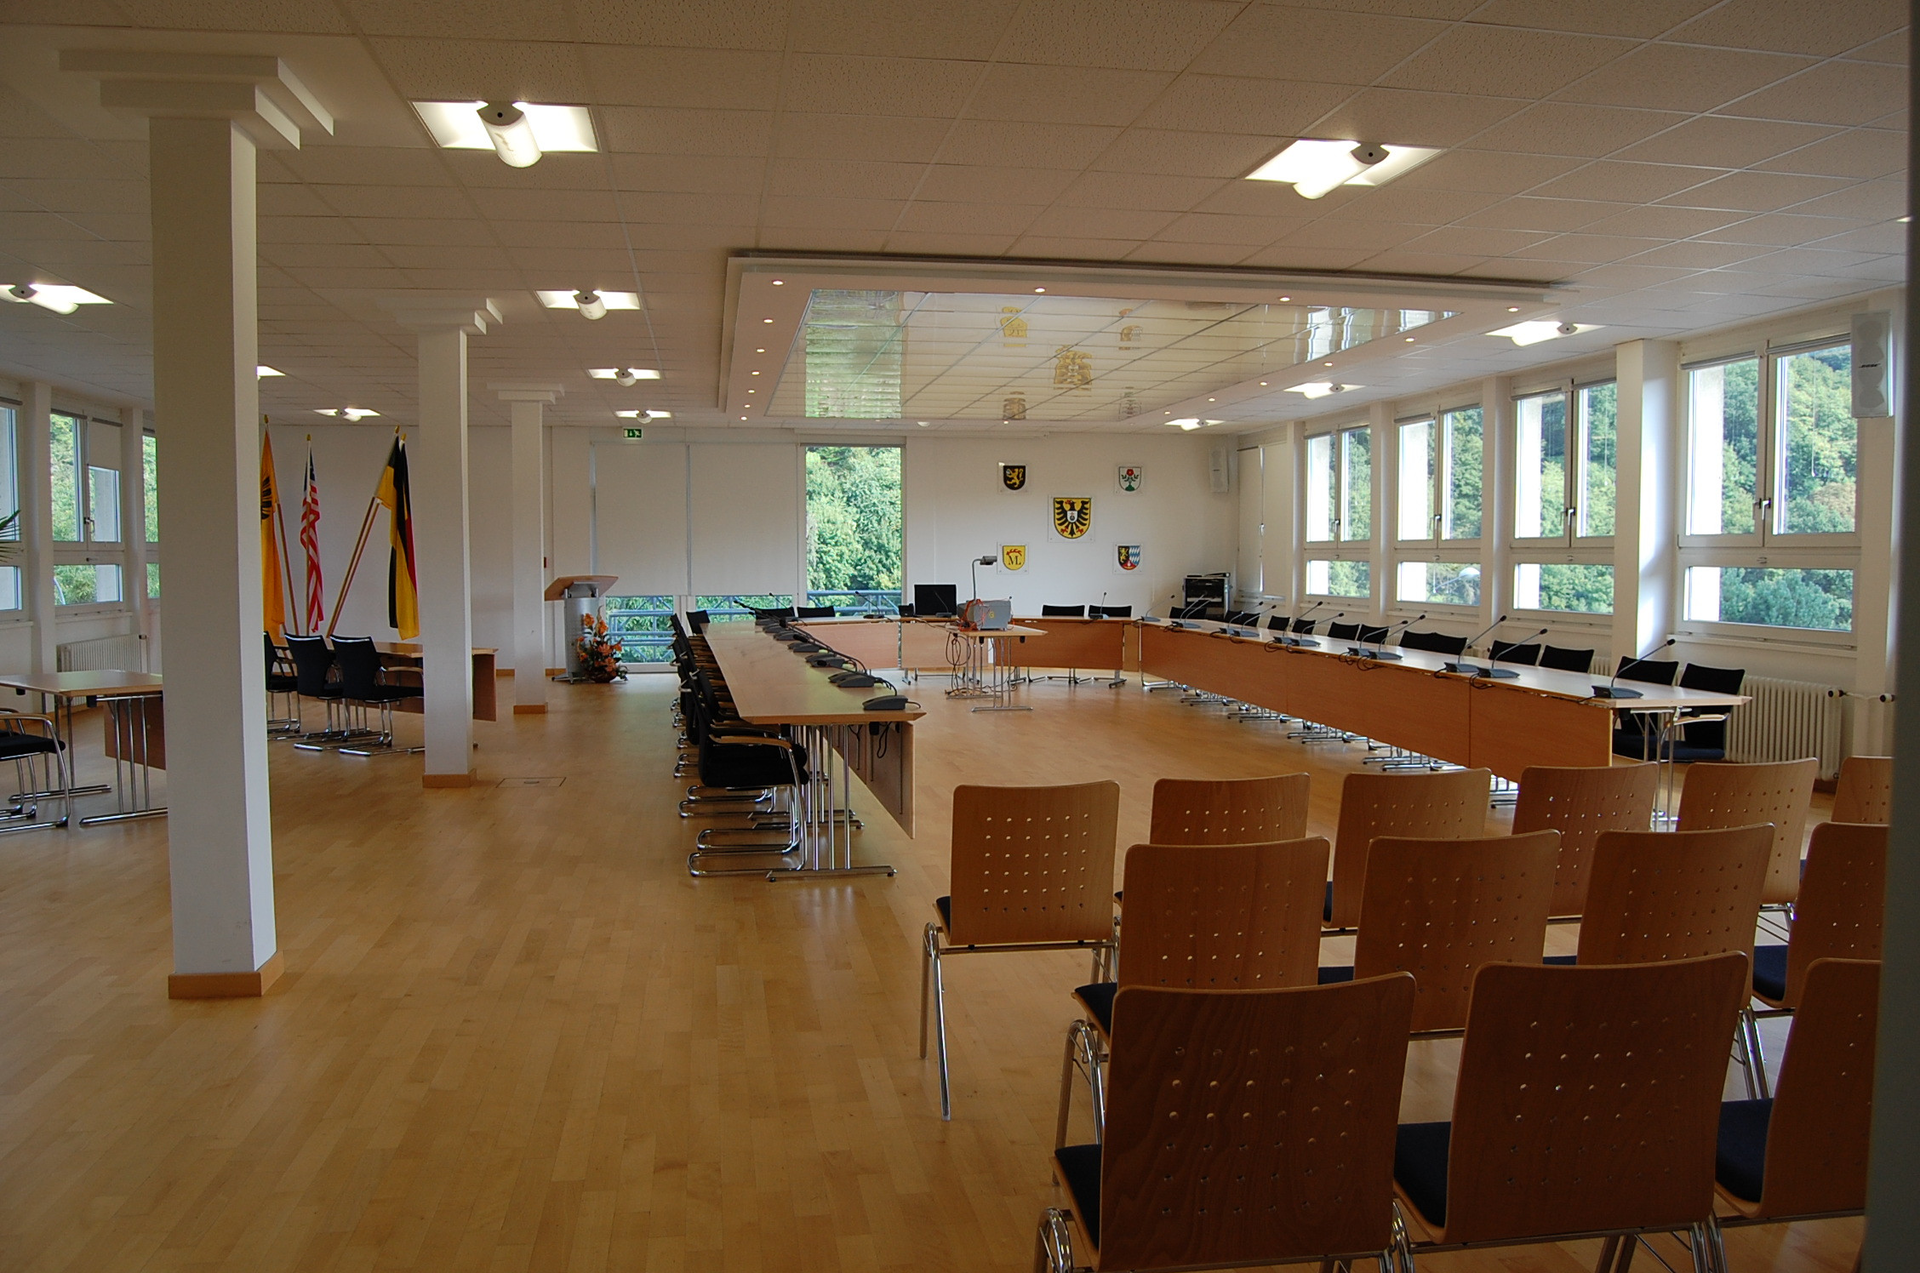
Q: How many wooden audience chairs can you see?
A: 13